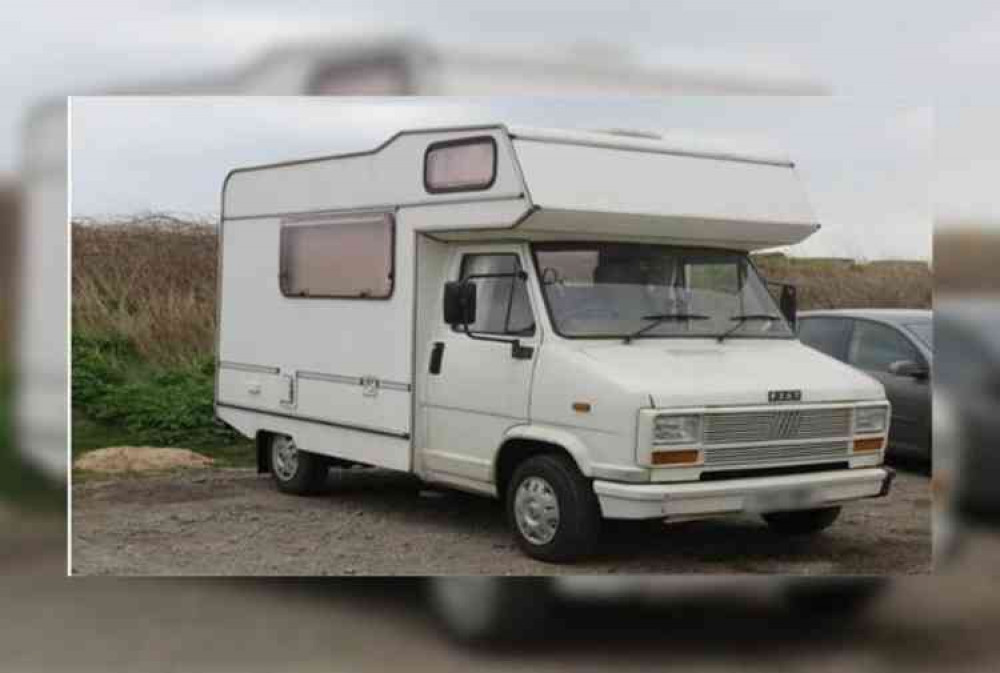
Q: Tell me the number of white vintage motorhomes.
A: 1